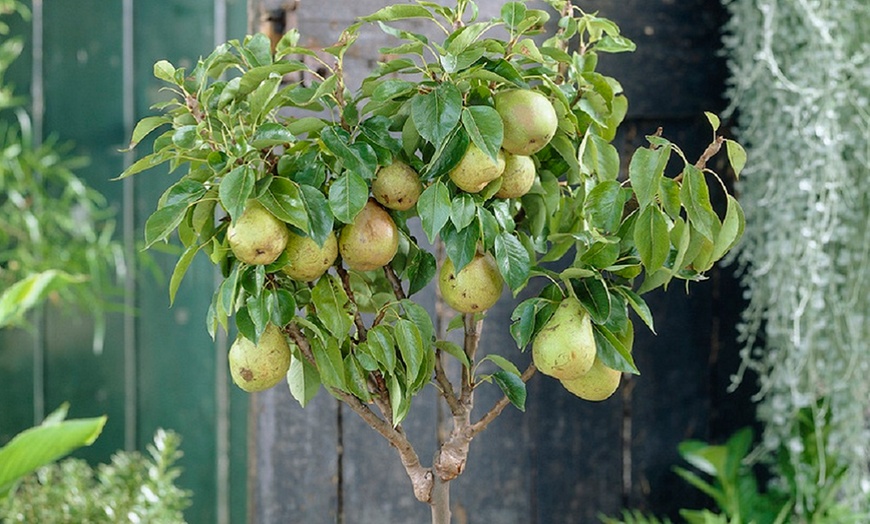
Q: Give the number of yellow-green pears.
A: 11